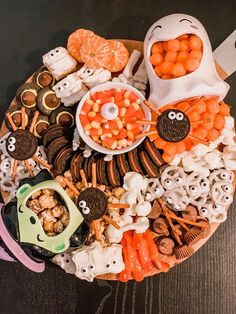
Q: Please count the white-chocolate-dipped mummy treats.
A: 6